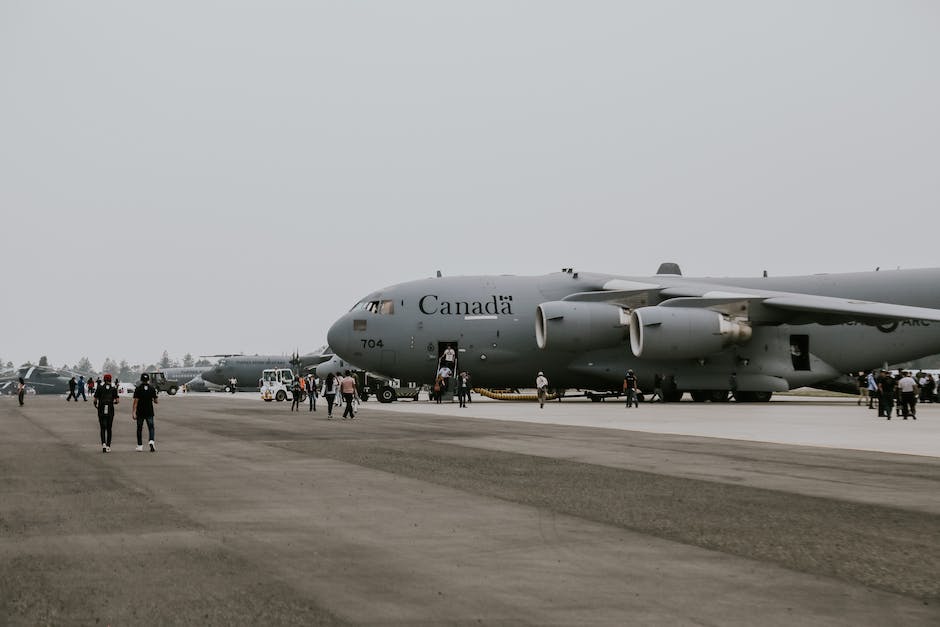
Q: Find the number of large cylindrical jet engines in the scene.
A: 2